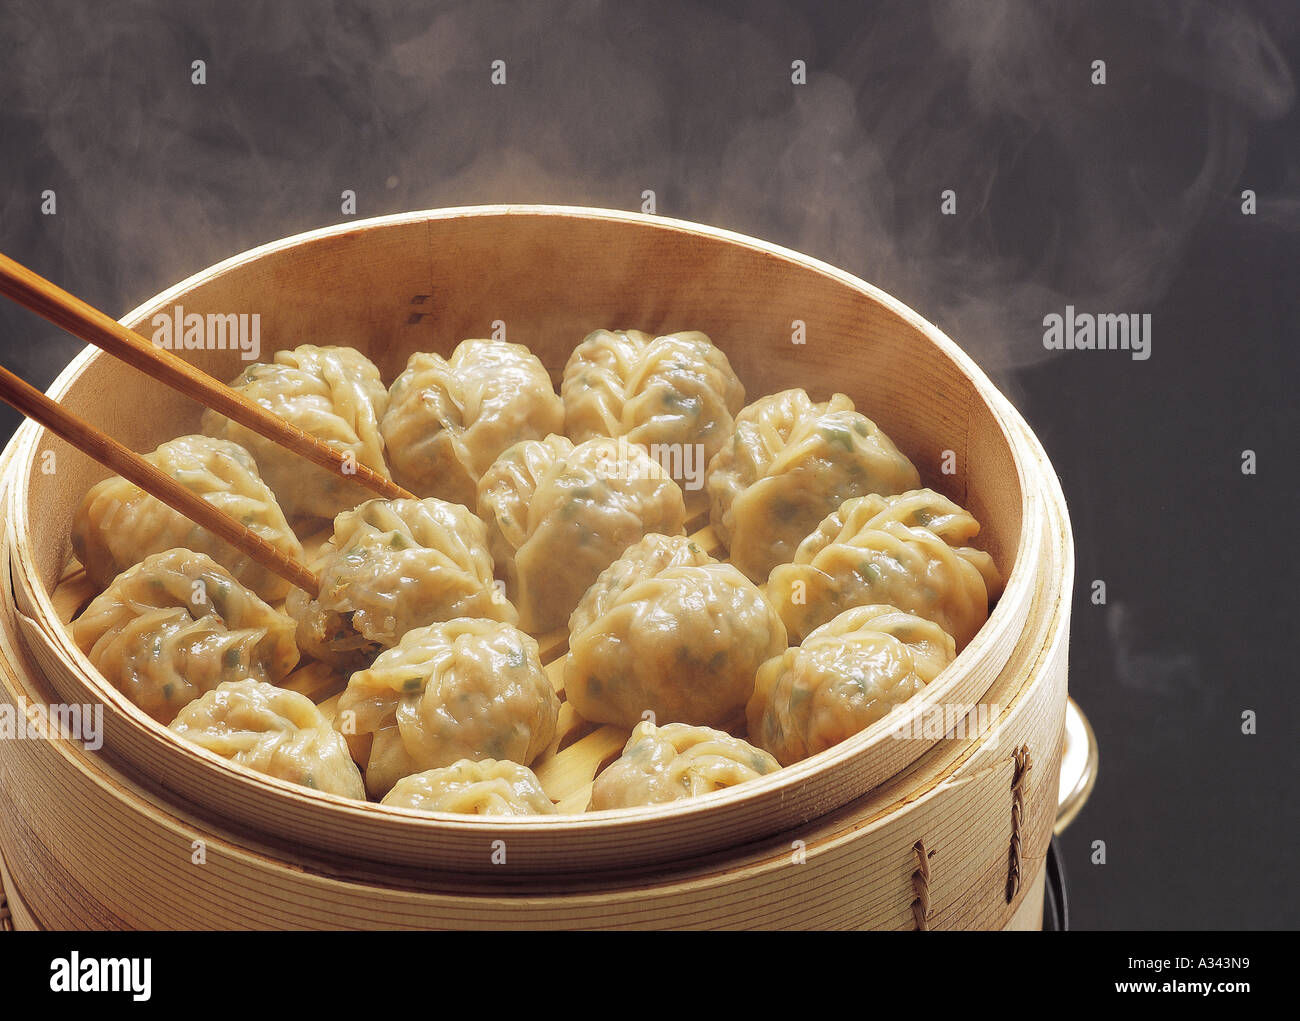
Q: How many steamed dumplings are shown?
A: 15